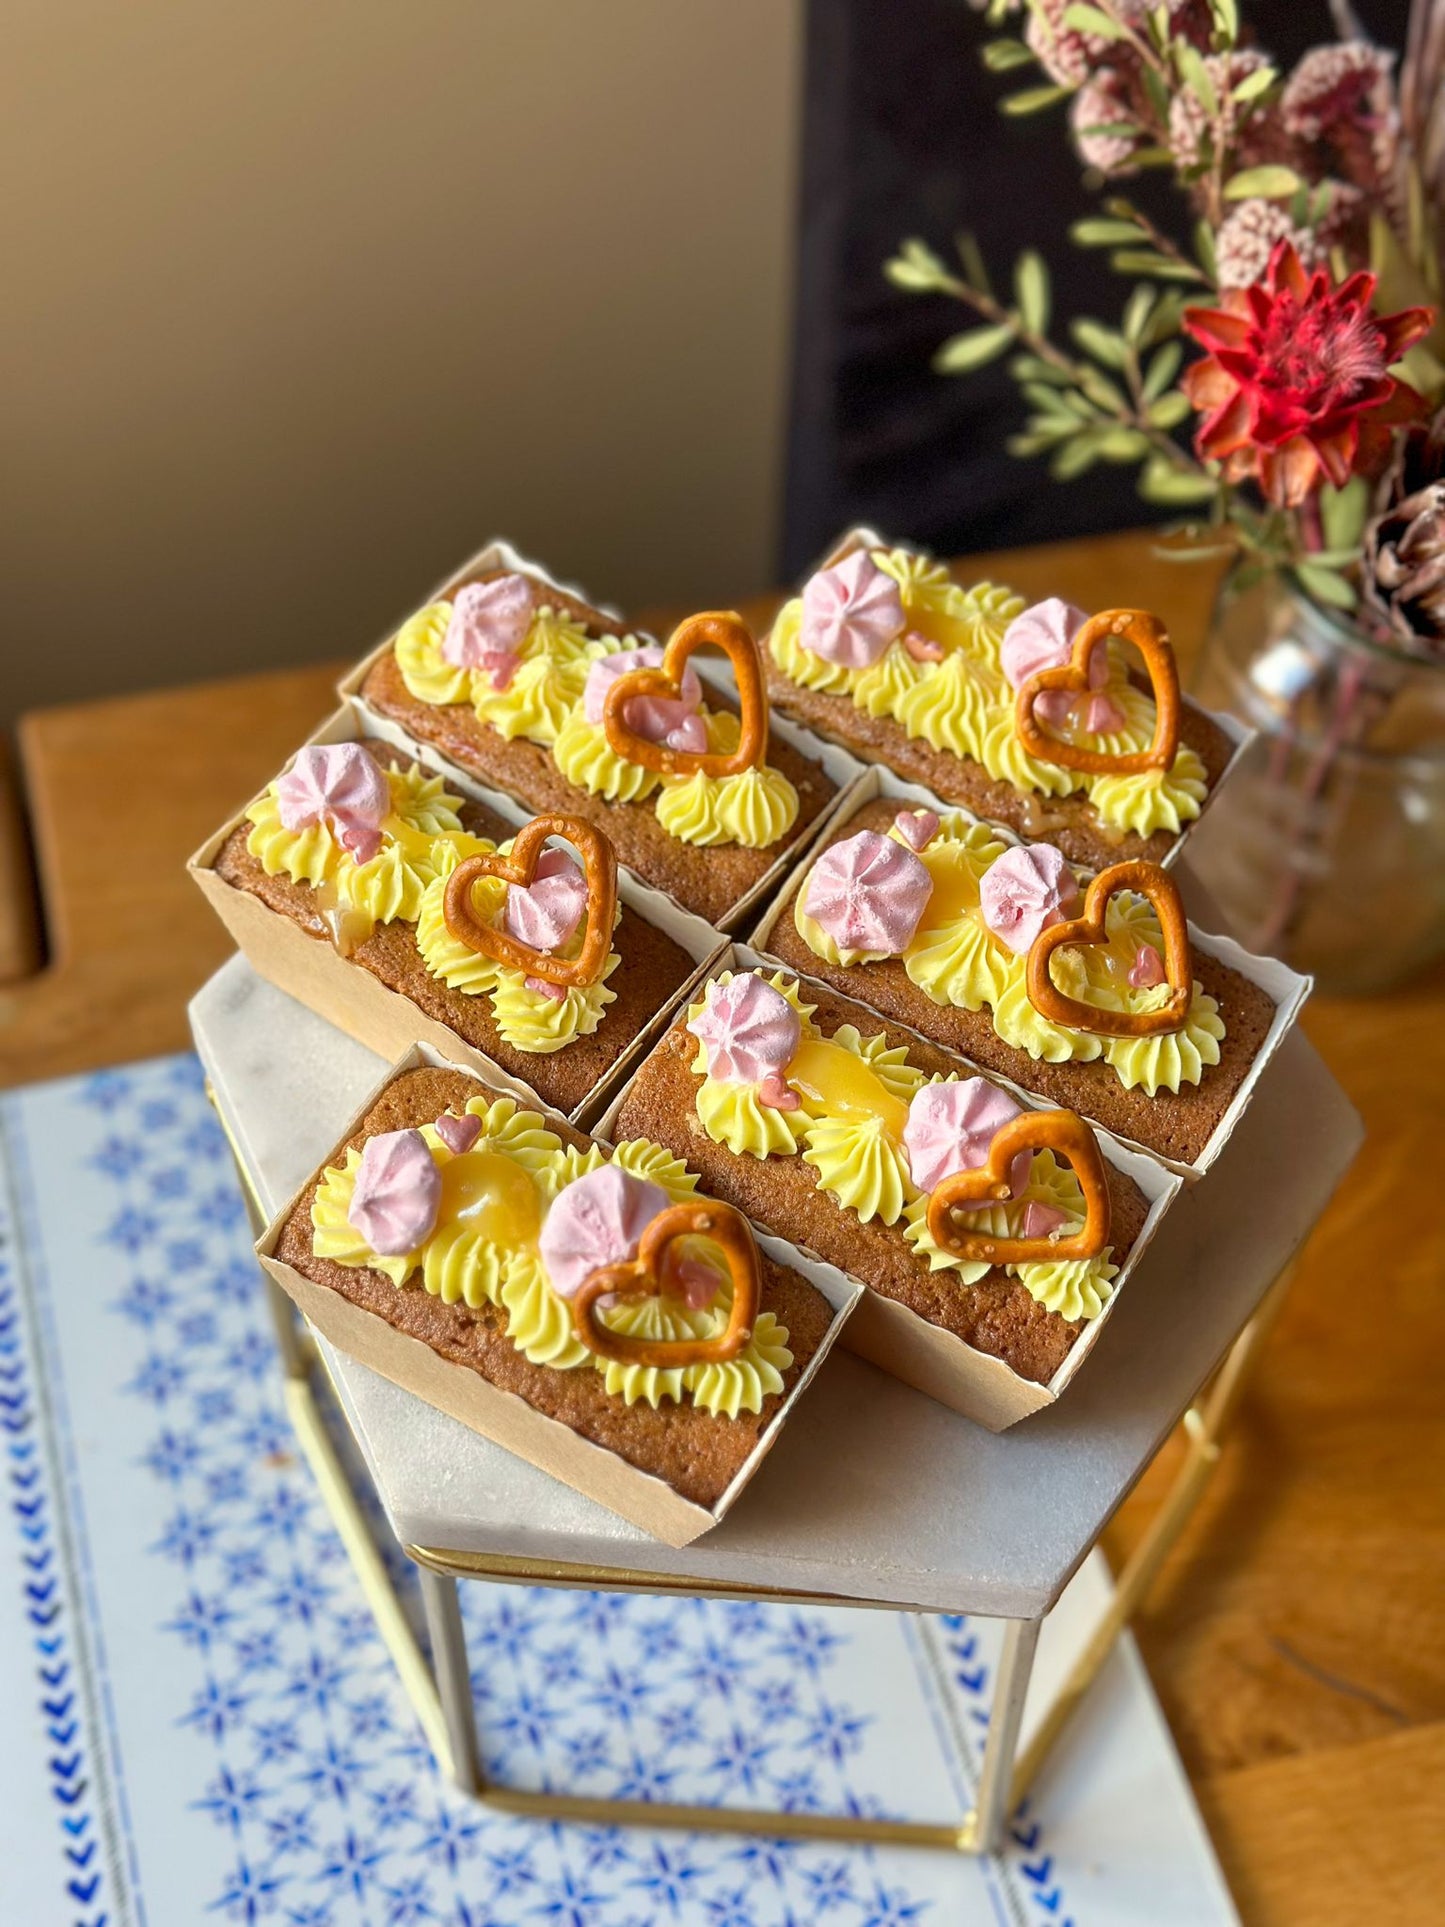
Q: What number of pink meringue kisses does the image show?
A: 12